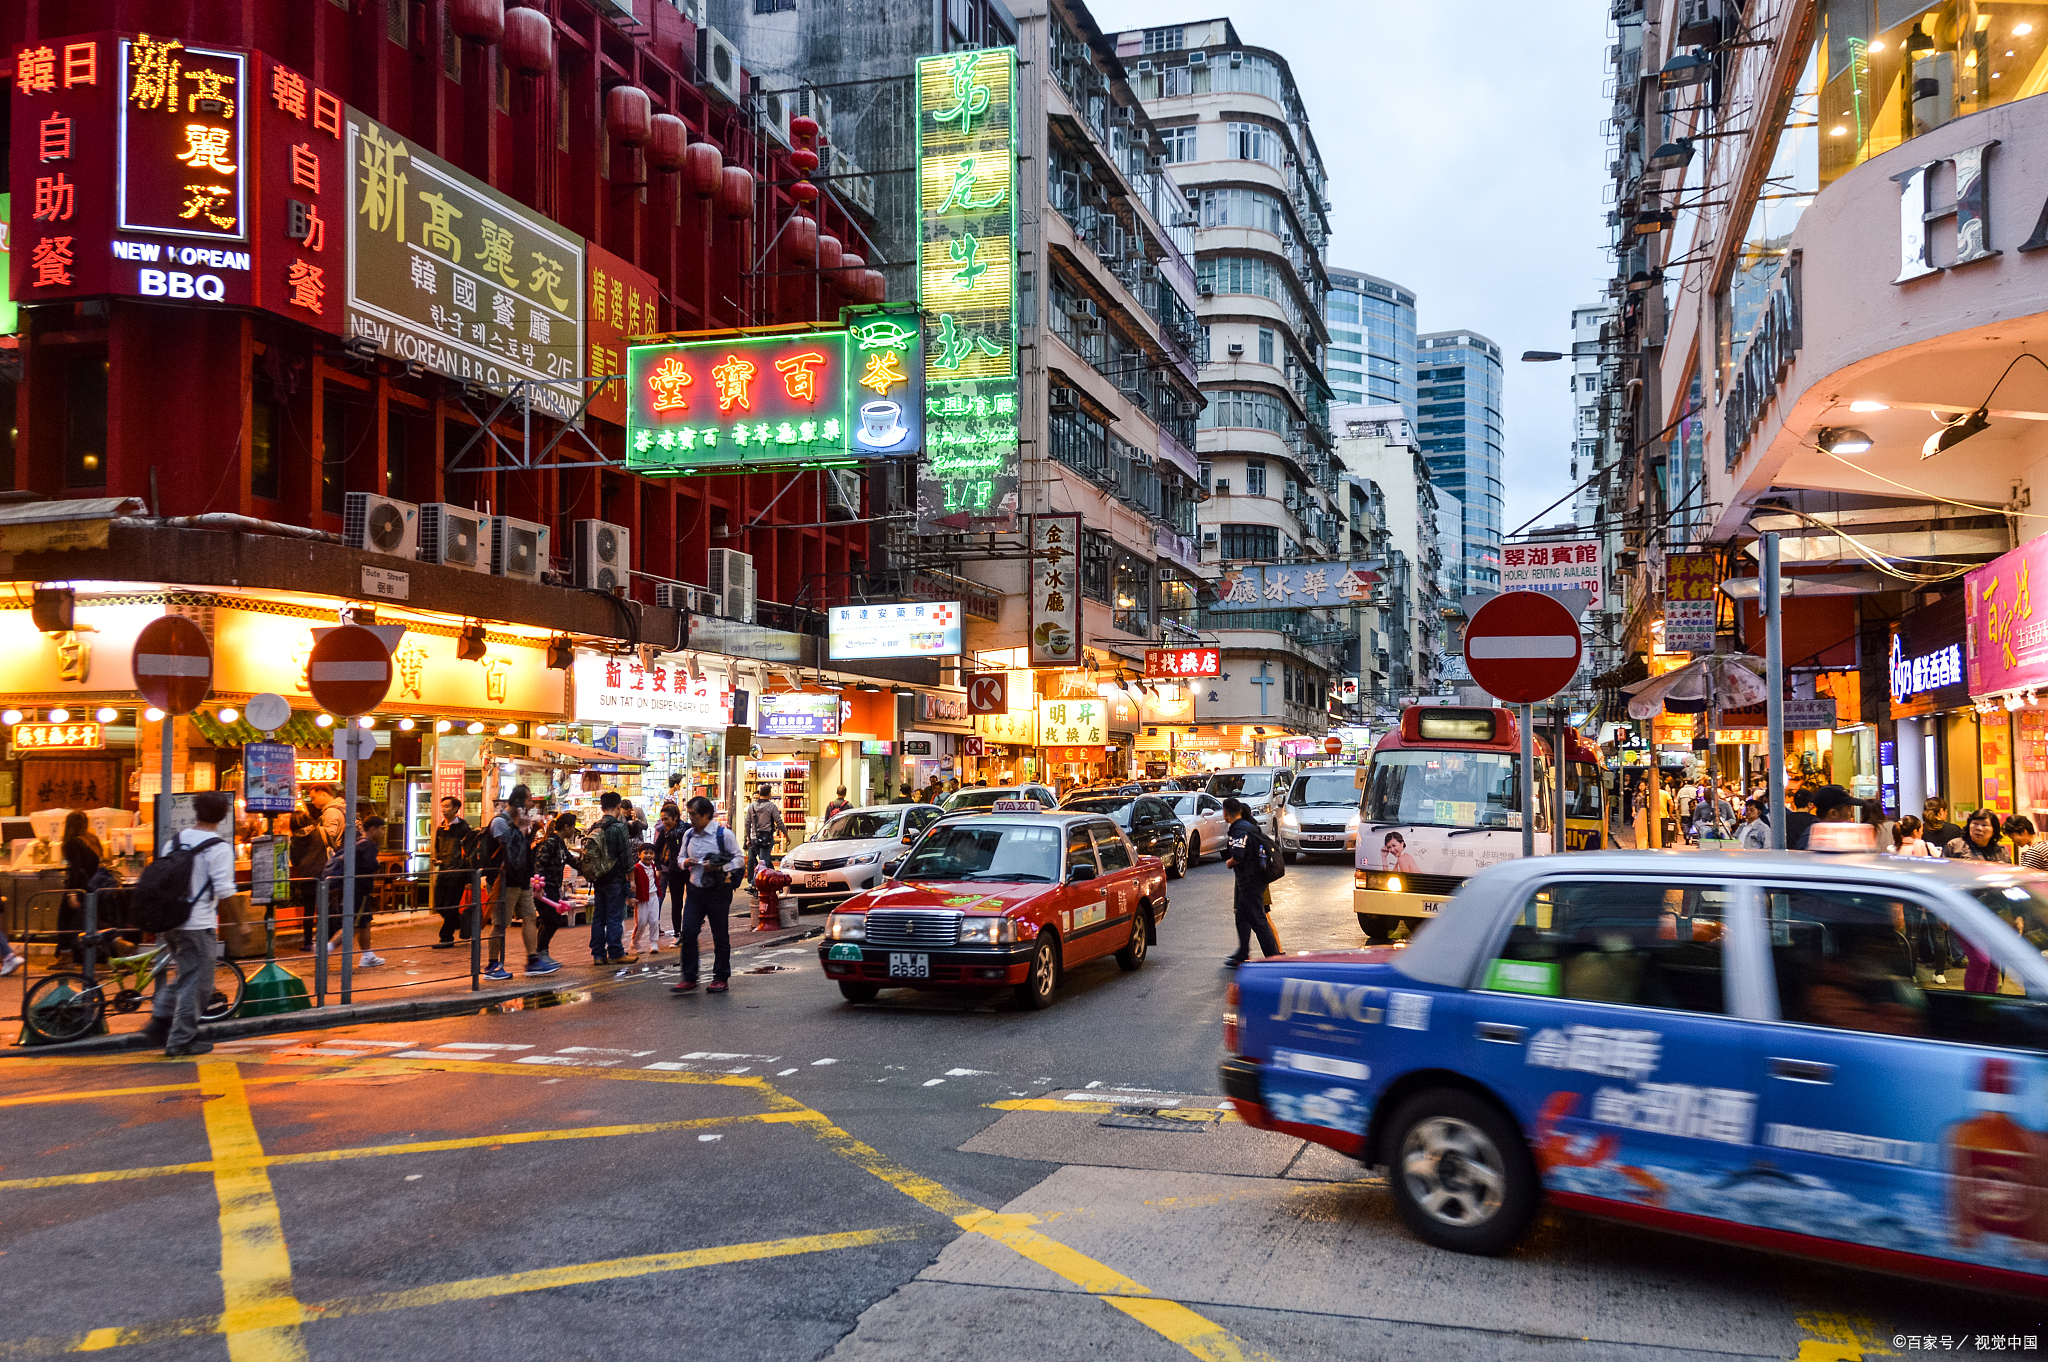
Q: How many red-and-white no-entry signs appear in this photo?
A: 4